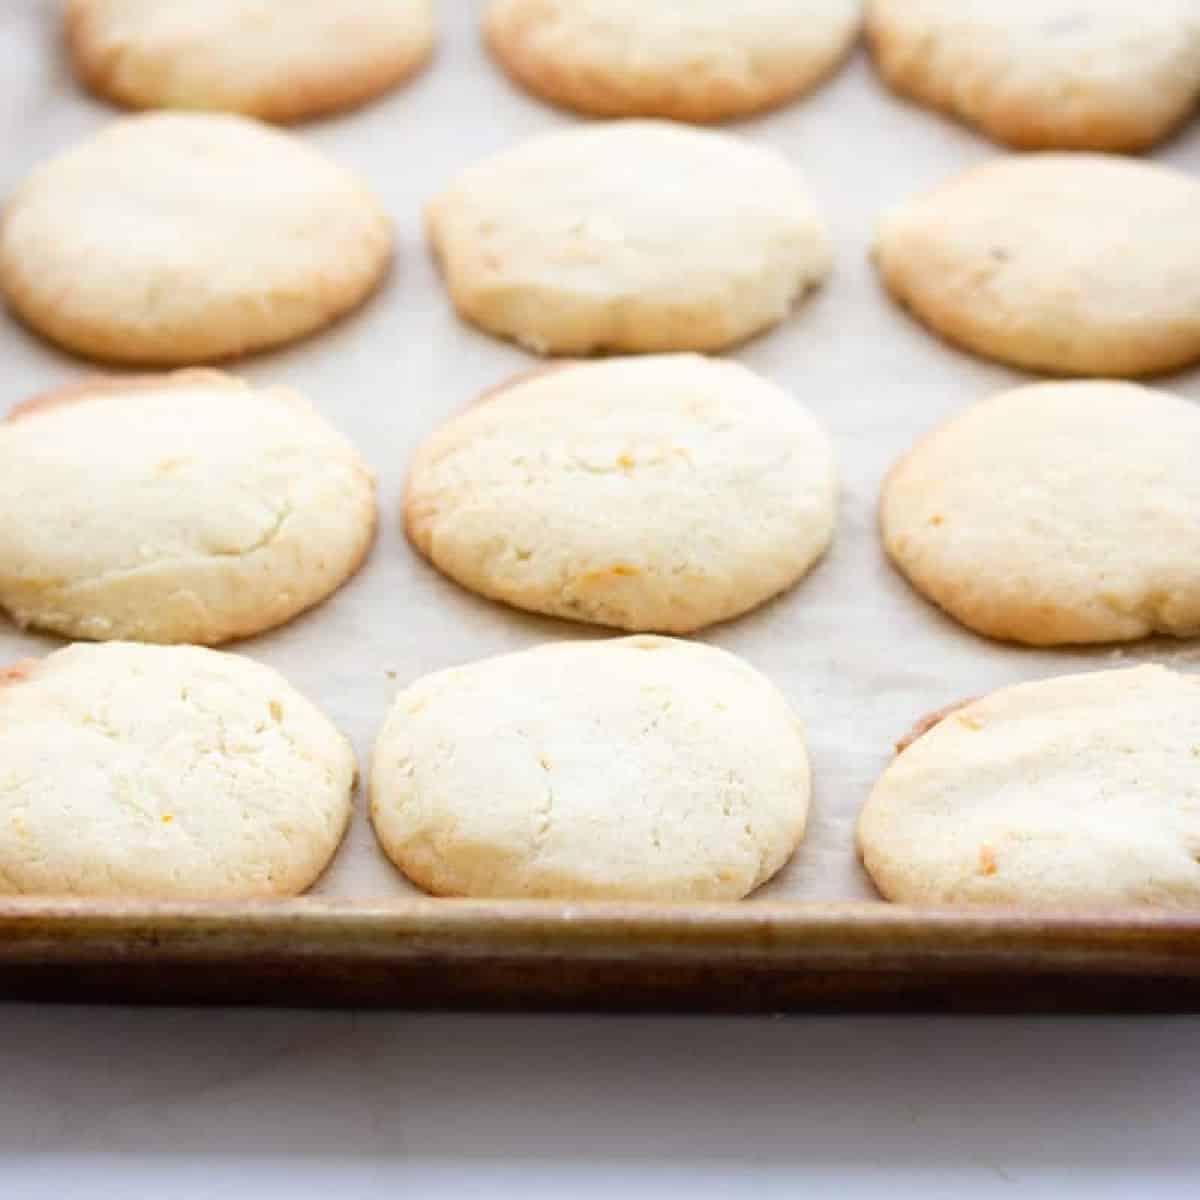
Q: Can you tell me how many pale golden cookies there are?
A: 12